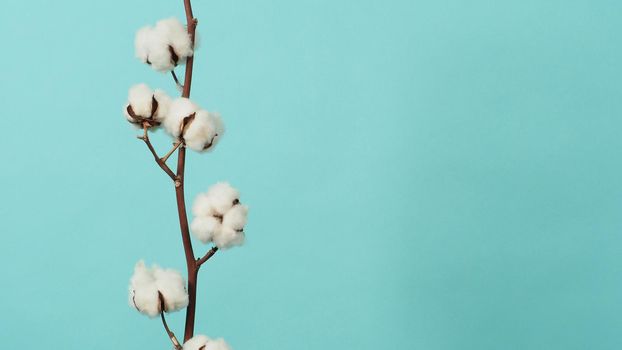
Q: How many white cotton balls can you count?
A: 6